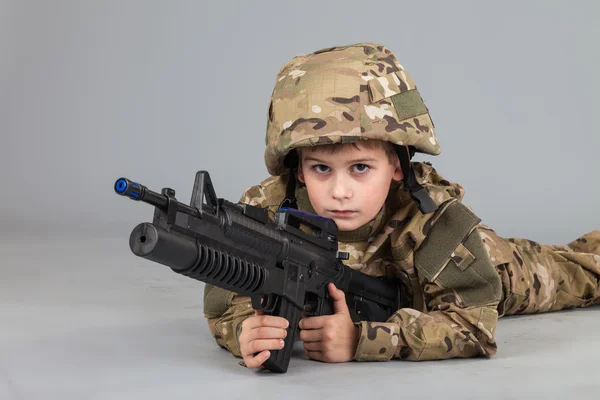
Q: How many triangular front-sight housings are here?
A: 1